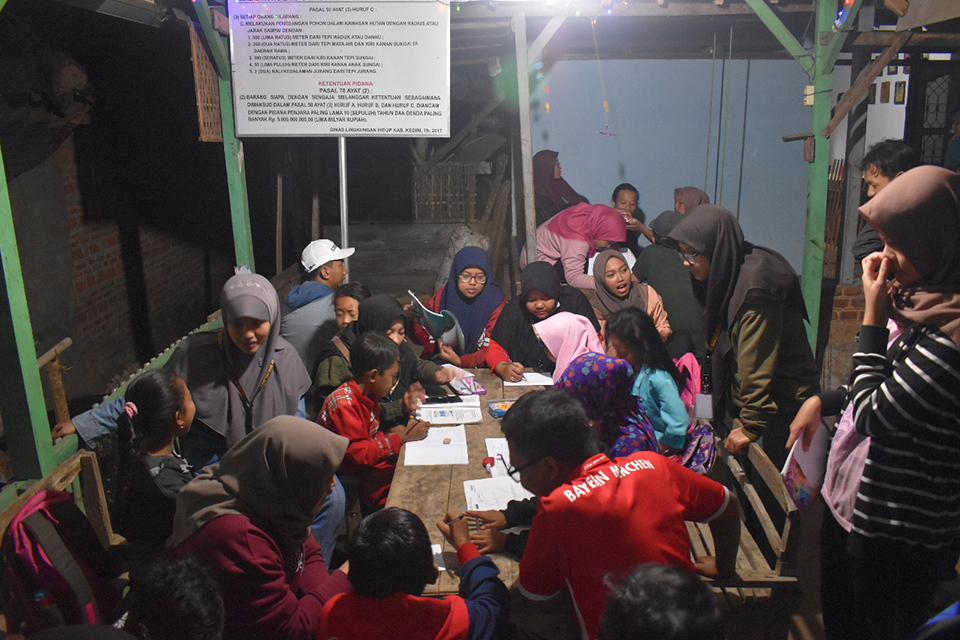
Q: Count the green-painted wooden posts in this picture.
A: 3